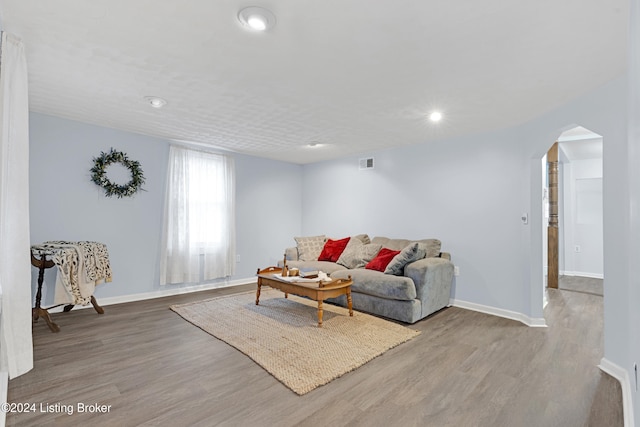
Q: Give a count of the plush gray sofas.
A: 1